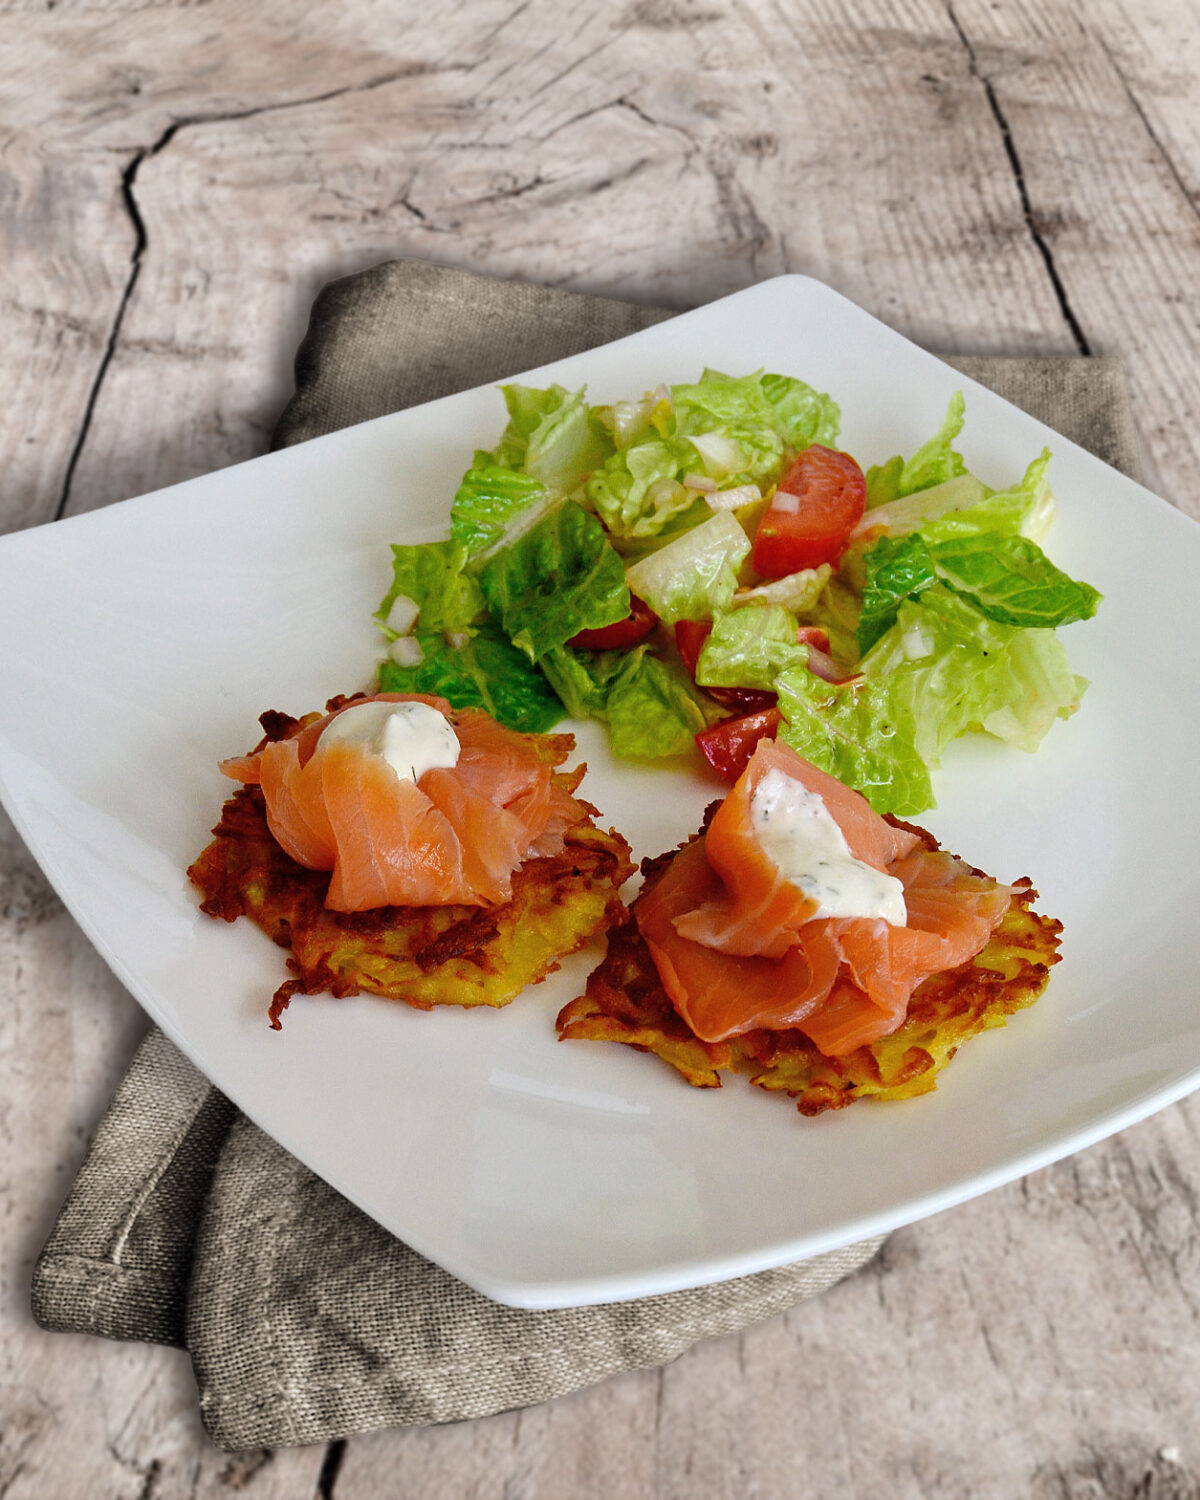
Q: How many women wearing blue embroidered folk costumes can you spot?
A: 0